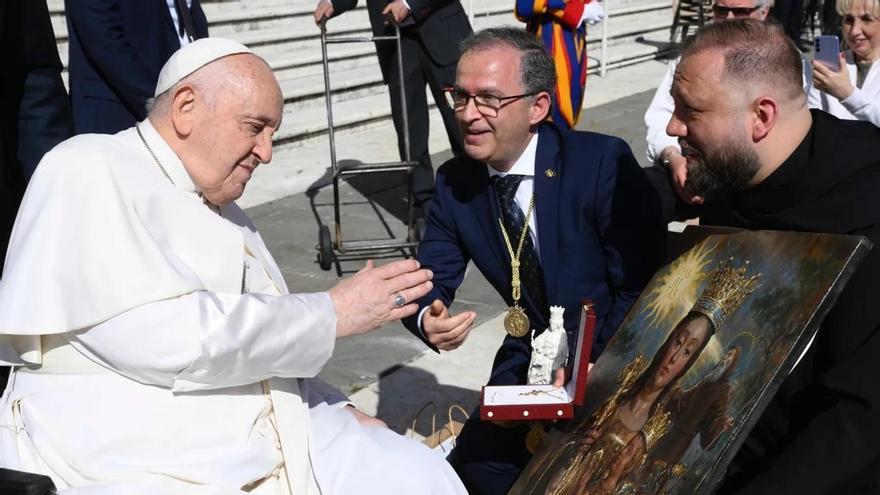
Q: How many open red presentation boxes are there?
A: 1